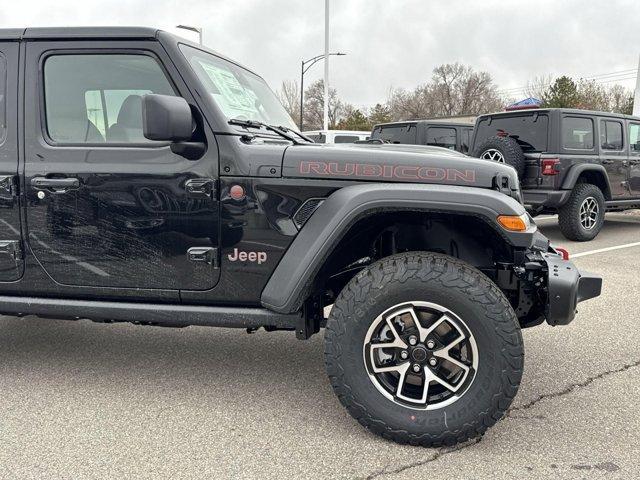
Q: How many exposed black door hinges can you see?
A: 4